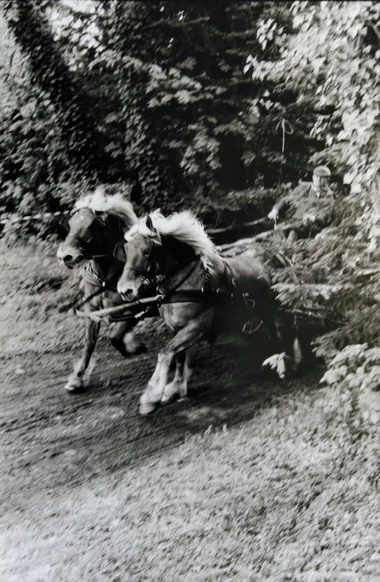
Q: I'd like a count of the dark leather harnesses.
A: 2